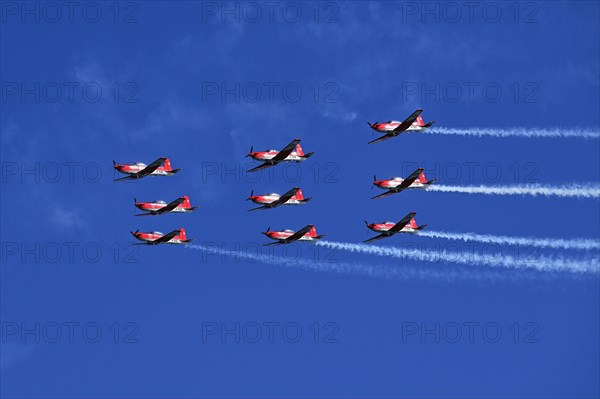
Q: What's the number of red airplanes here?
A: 9